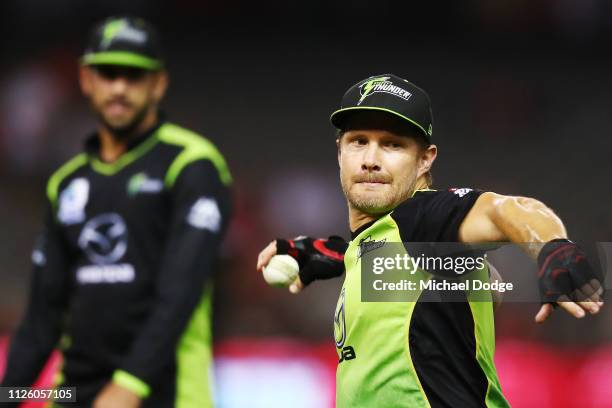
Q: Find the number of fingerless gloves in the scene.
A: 2